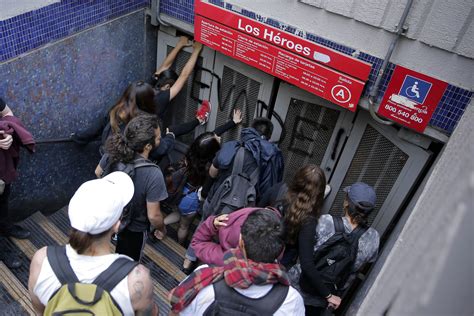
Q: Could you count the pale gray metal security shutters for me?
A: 4